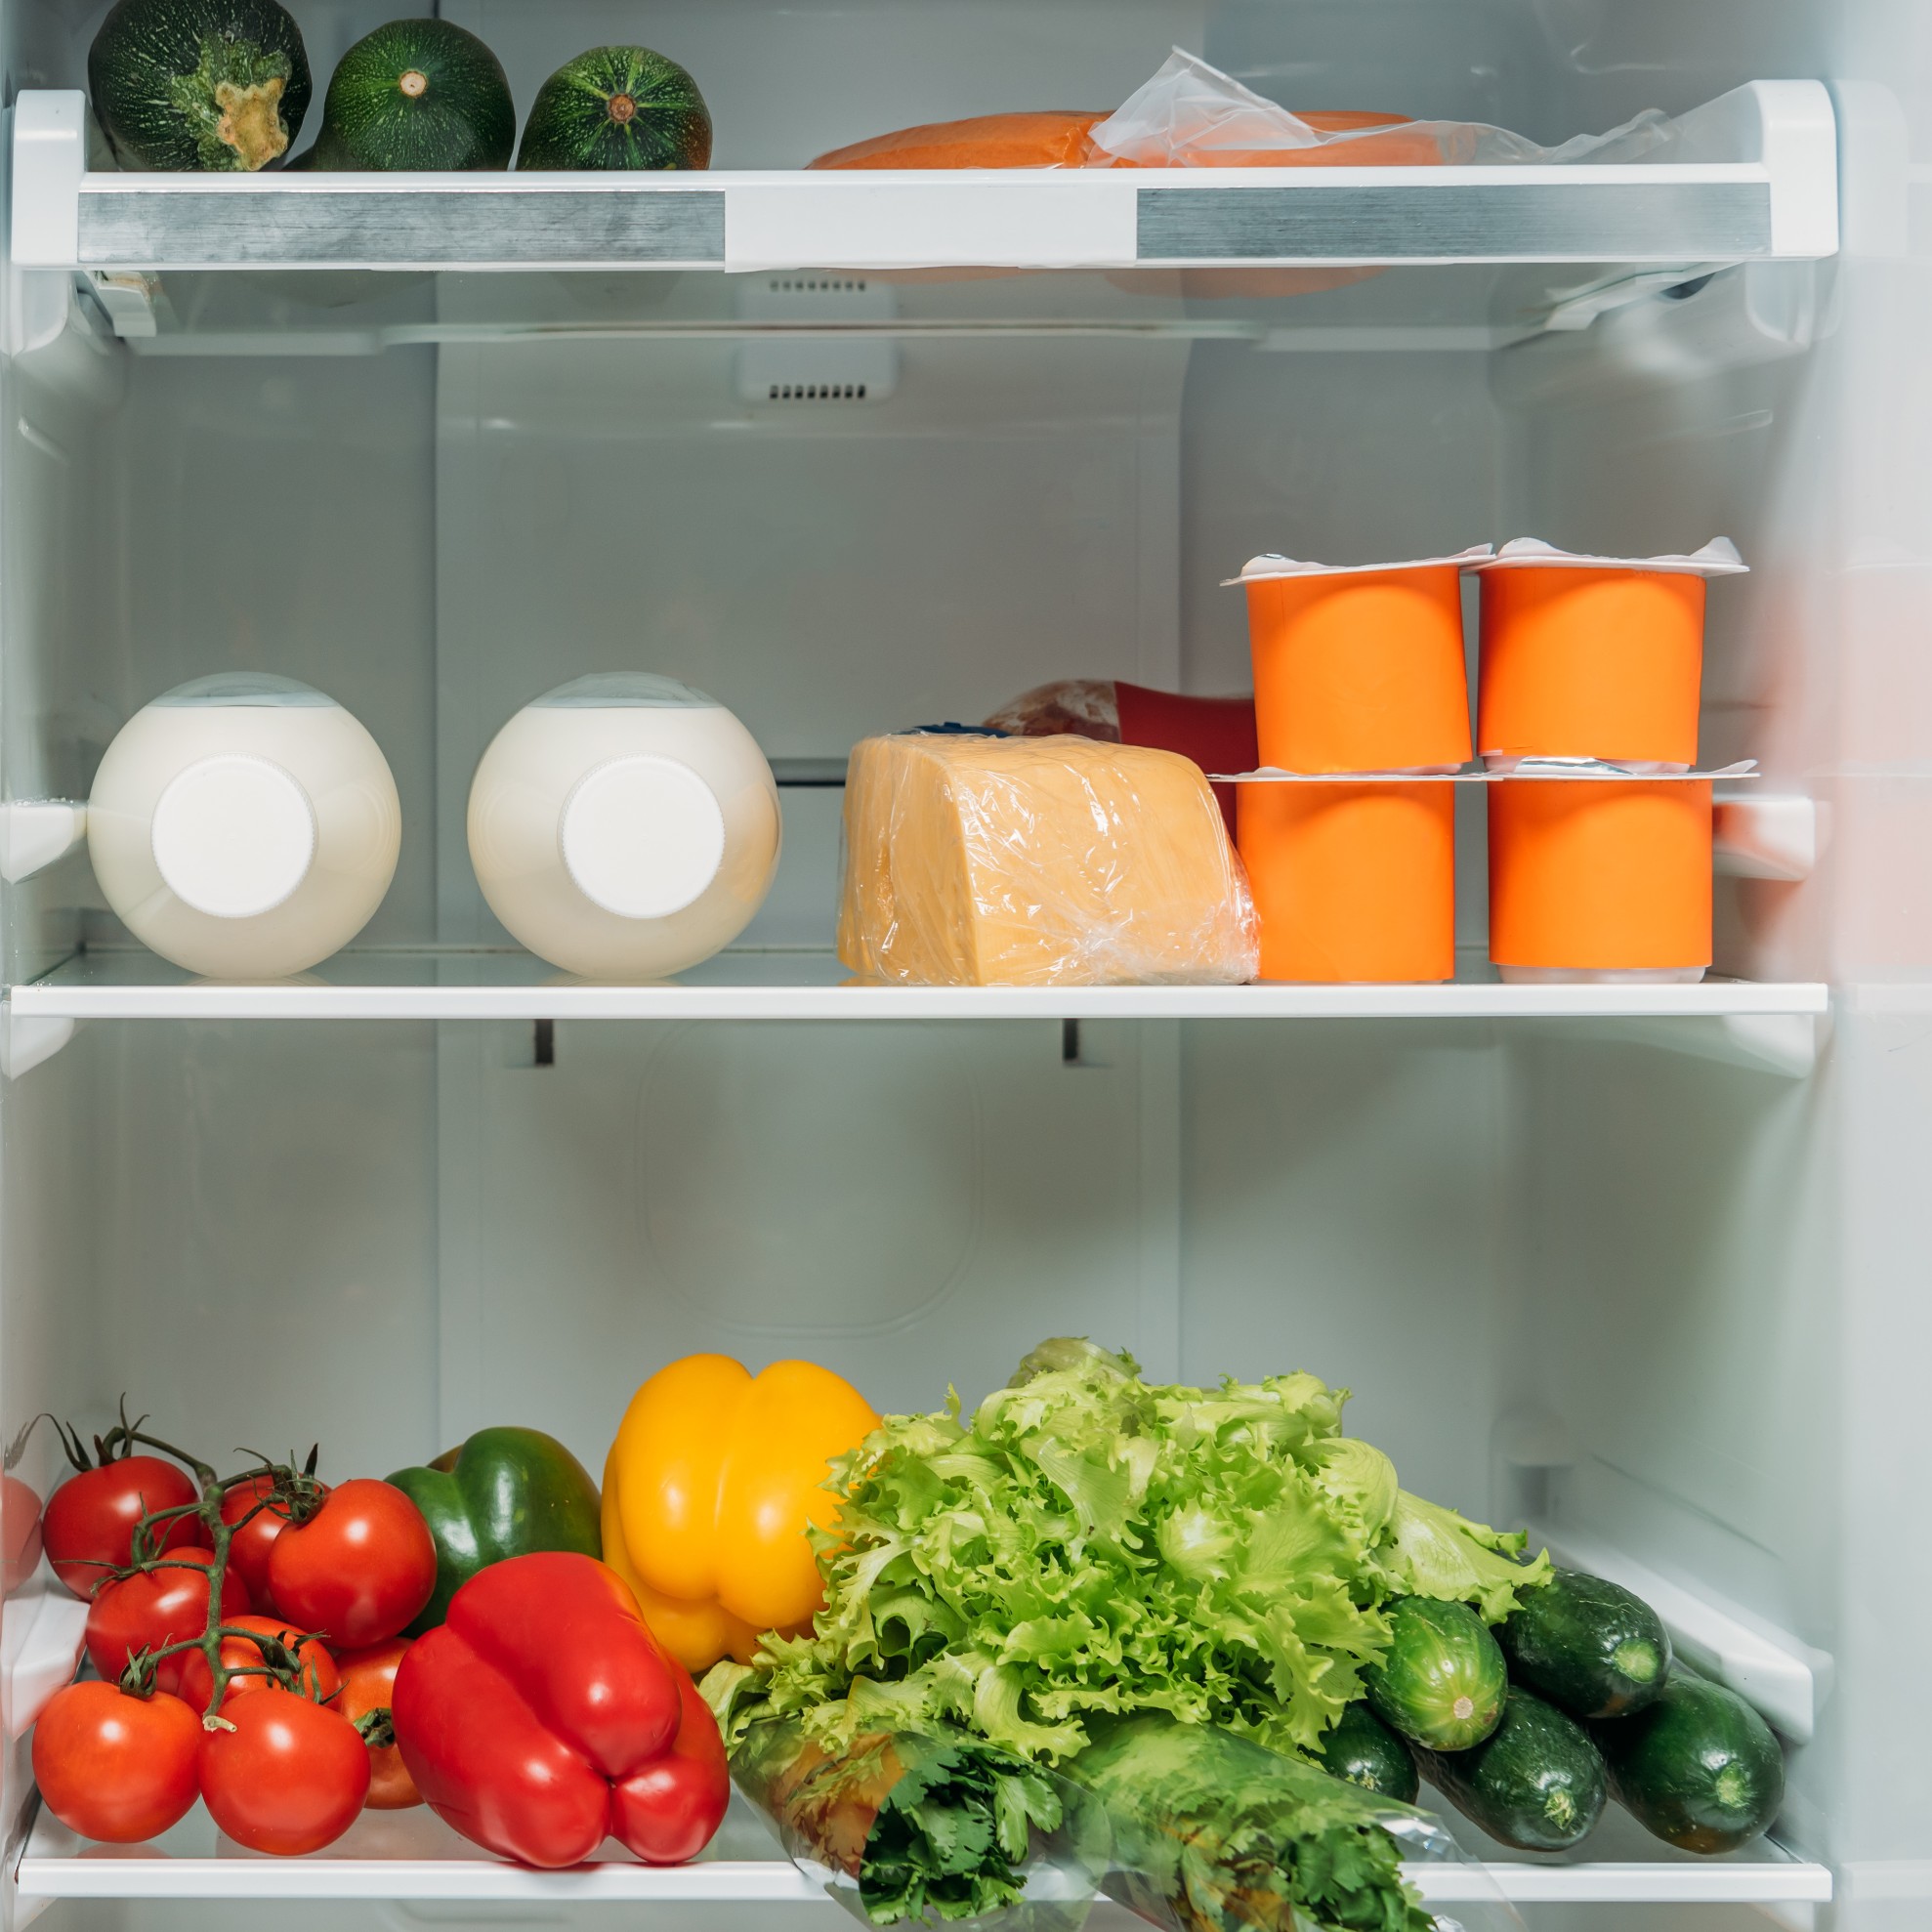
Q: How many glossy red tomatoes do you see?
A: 8